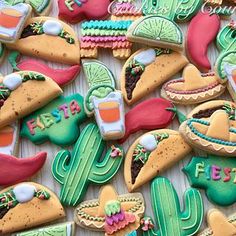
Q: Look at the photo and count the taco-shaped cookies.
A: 6